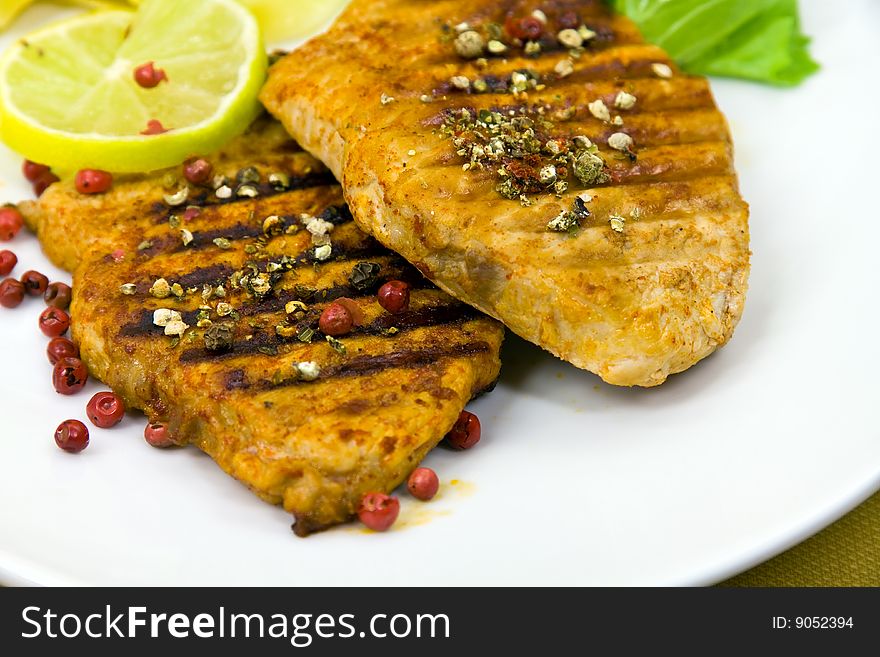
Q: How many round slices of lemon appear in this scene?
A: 1